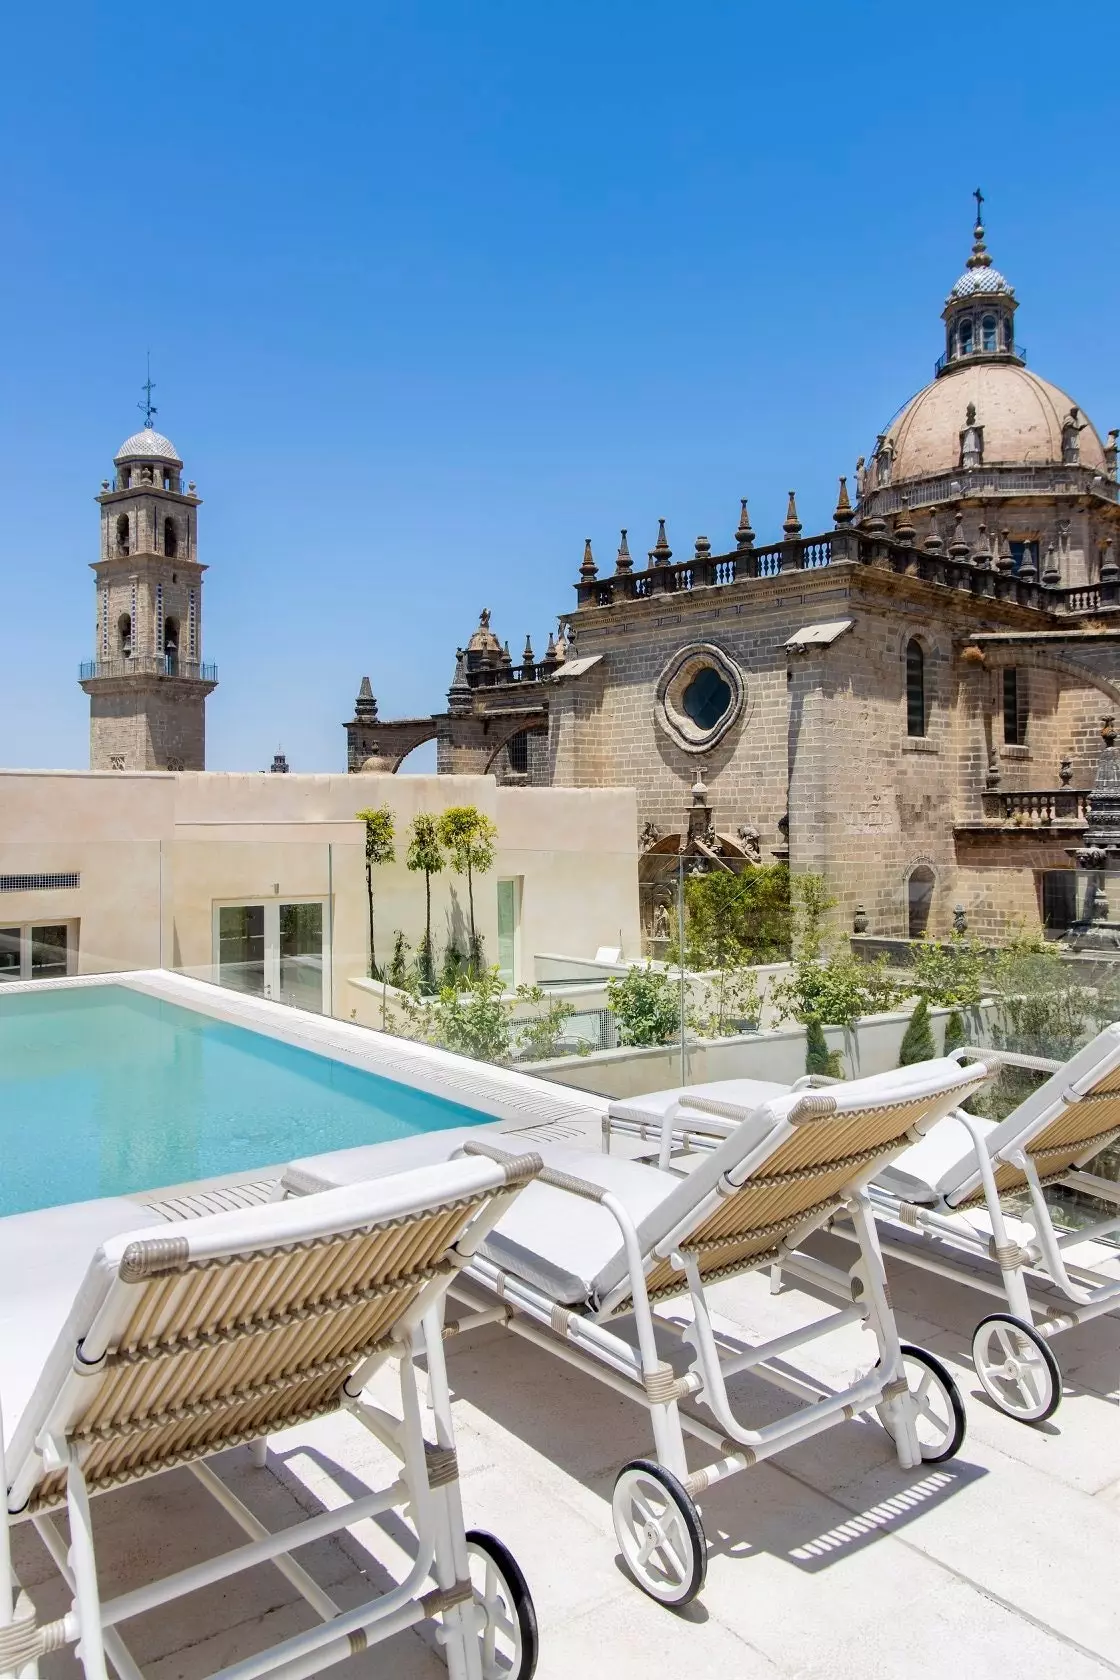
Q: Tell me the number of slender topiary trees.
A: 3